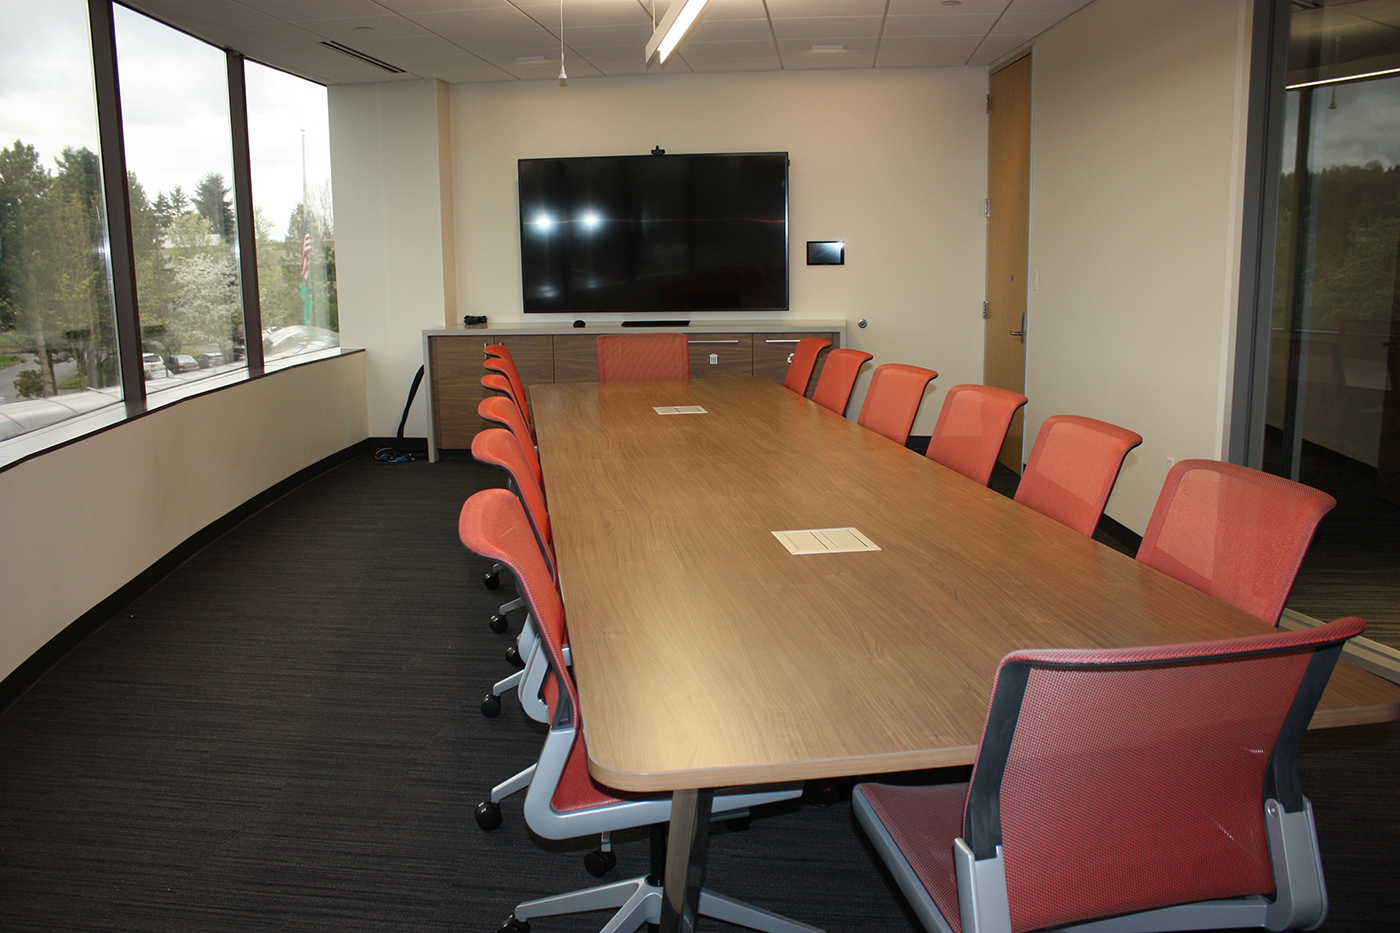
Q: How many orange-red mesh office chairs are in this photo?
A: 14